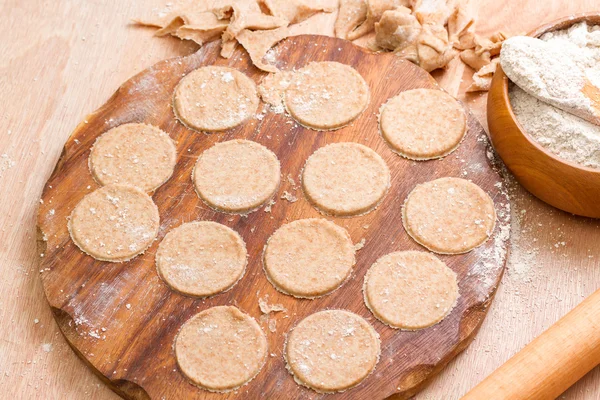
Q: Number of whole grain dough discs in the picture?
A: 13